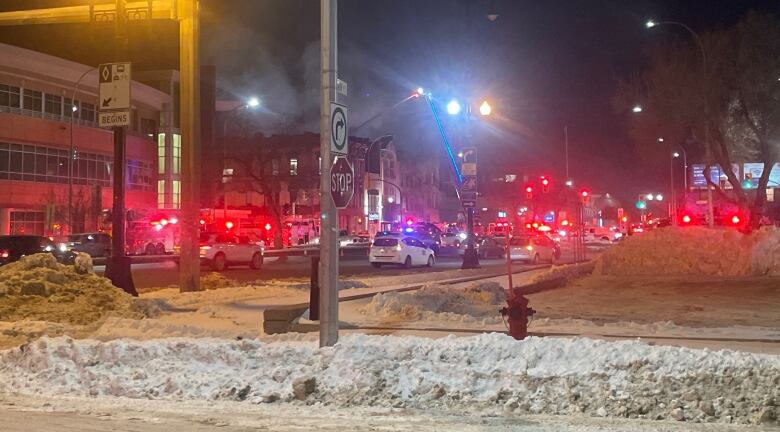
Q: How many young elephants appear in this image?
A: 0